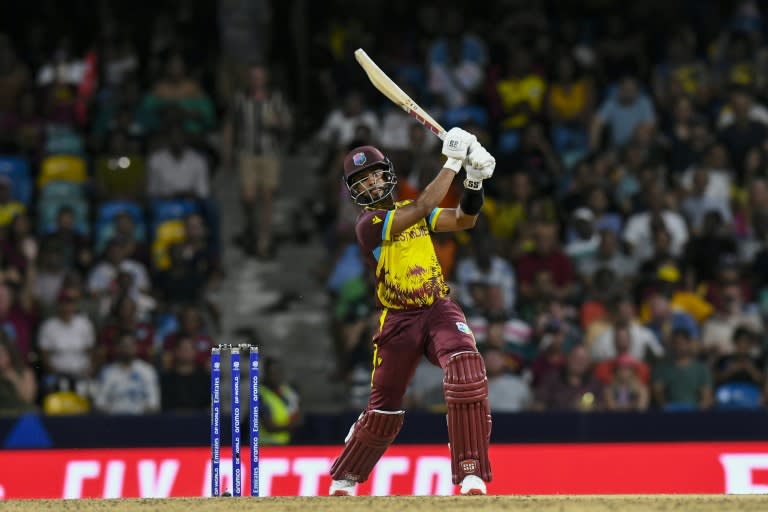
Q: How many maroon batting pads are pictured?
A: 2